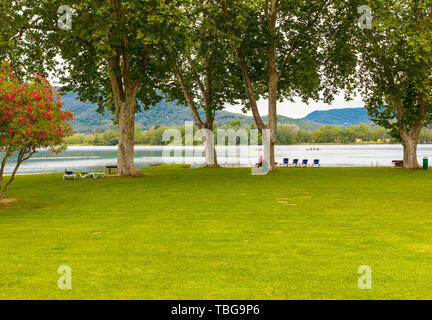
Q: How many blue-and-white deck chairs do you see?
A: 6